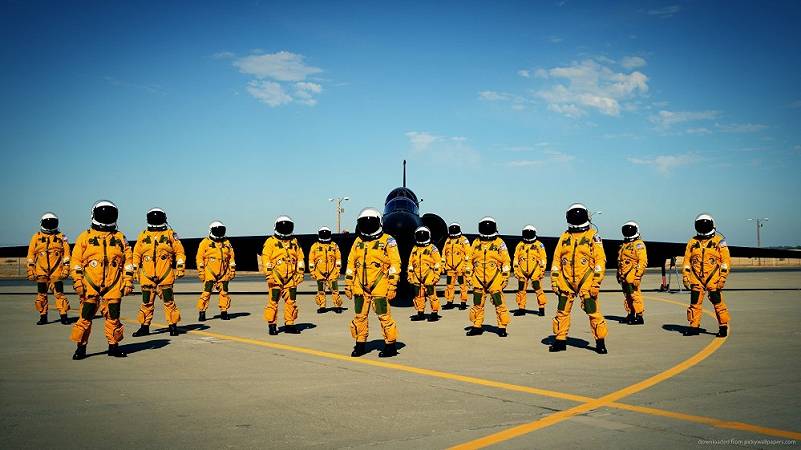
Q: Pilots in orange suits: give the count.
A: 14